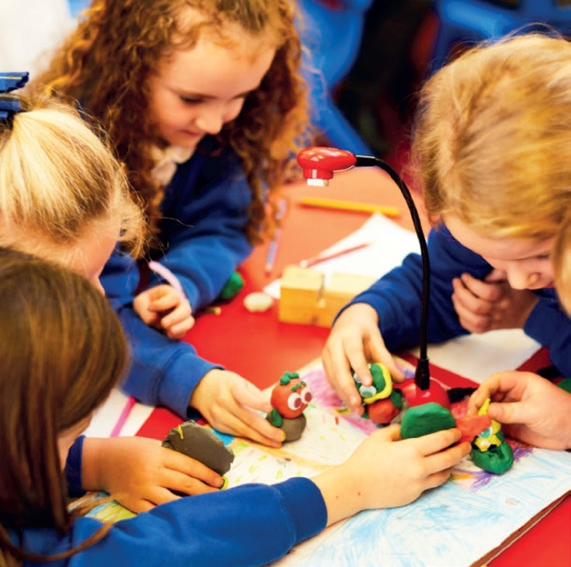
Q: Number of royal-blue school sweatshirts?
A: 4